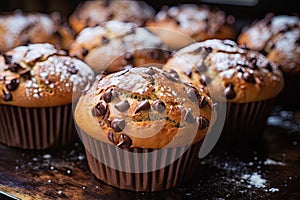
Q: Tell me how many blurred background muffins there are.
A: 5